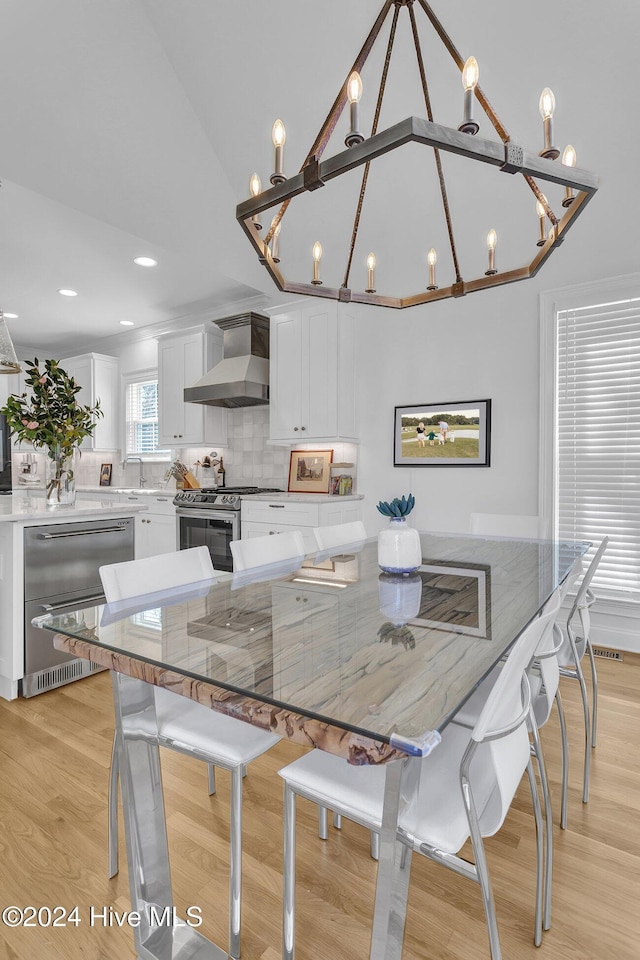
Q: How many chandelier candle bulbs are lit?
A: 12